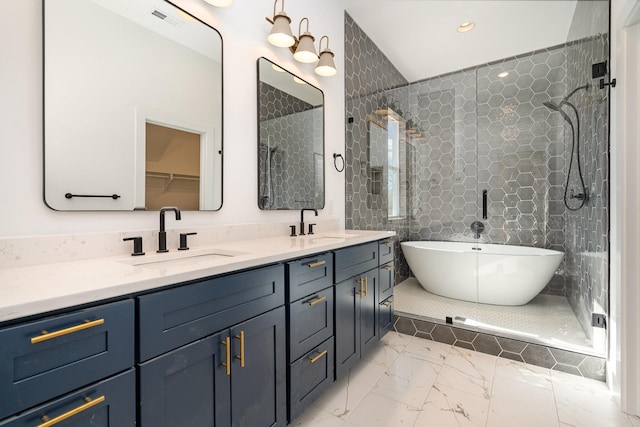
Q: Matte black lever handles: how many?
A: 4